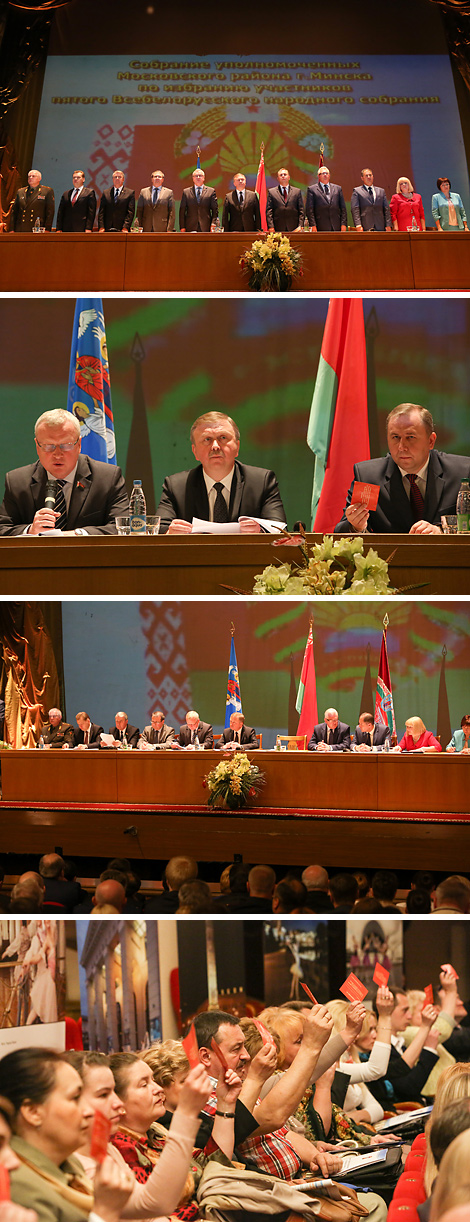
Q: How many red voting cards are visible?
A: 11